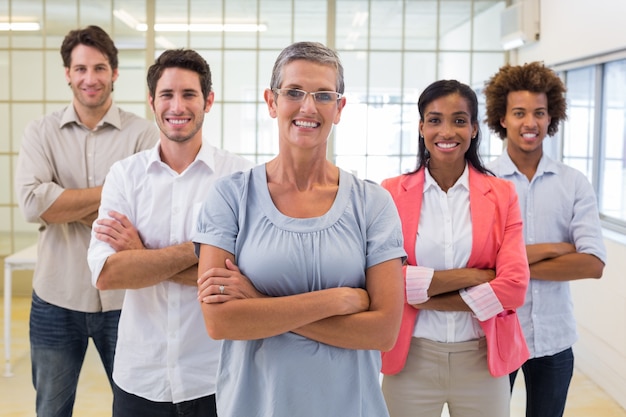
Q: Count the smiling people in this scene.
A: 5